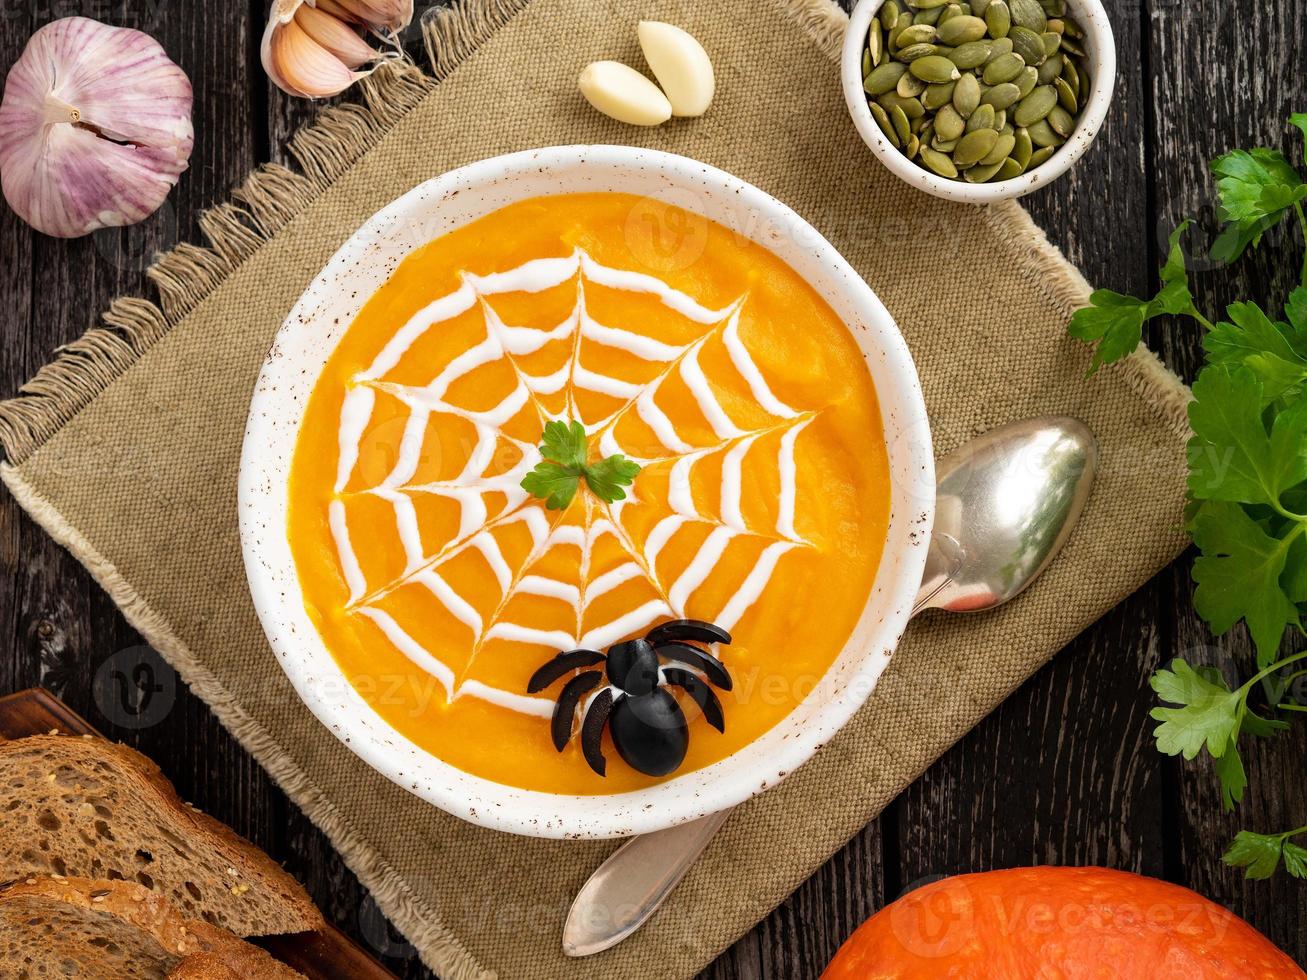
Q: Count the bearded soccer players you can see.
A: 0